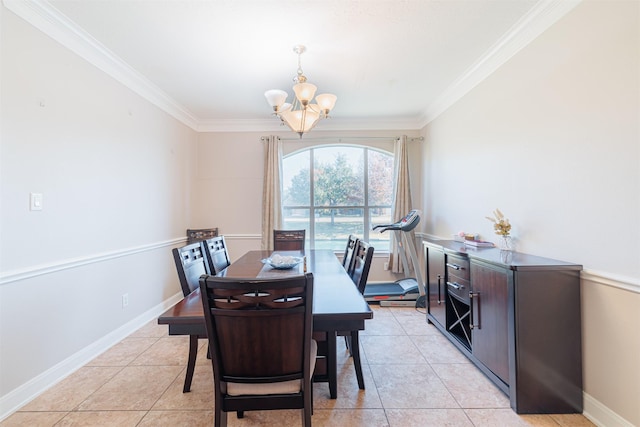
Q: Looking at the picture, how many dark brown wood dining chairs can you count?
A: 7